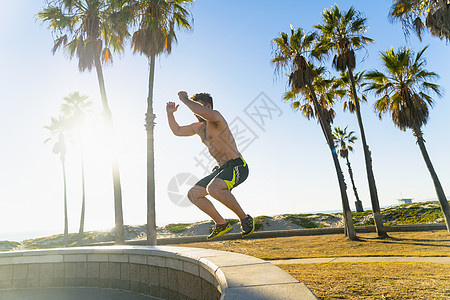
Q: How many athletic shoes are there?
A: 2